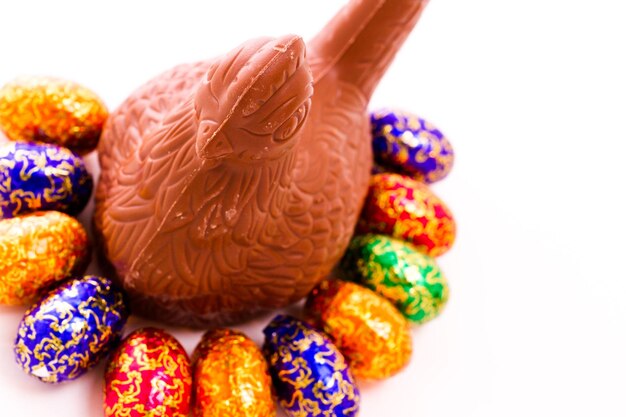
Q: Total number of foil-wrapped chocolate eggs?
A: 11